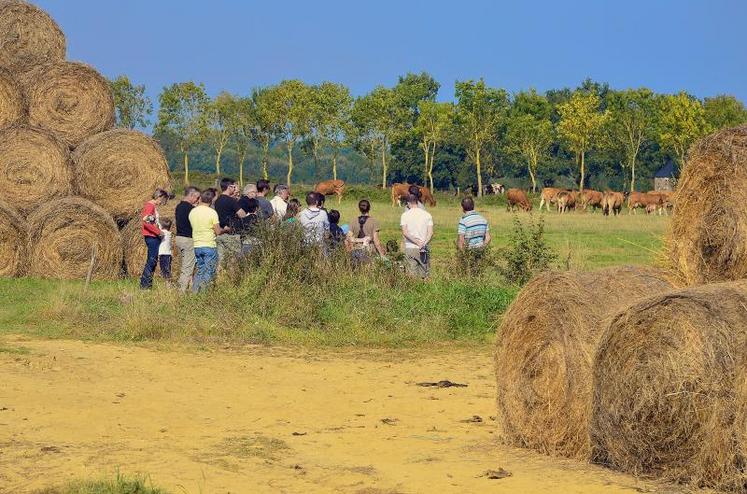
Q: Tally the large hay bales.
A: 11